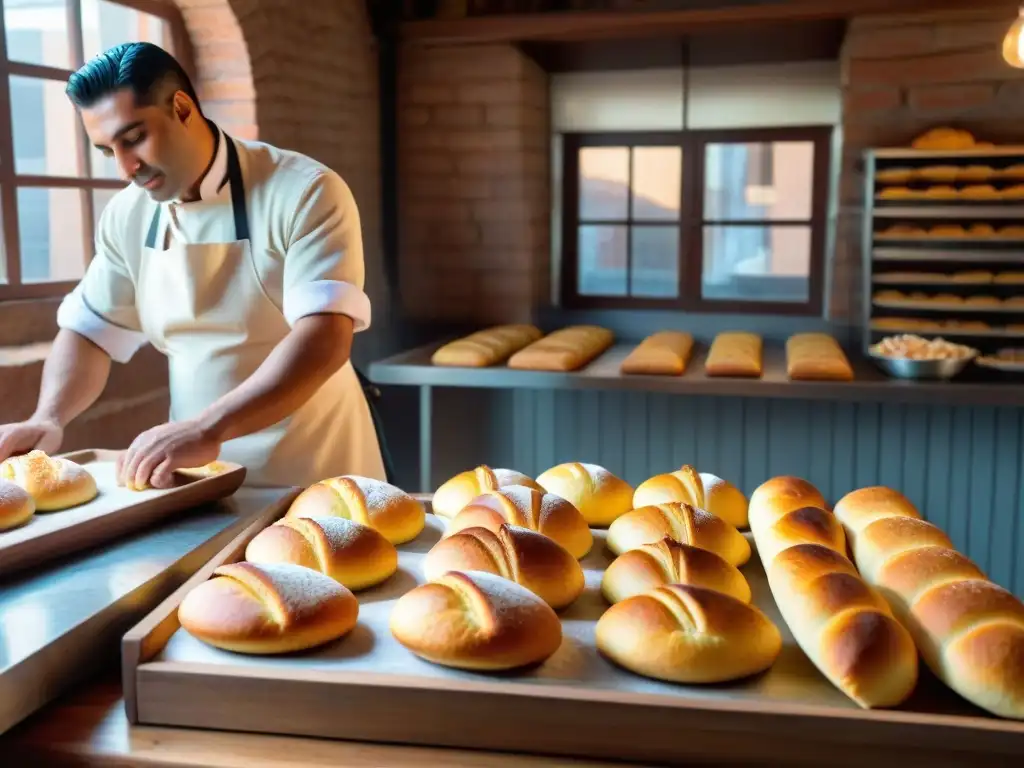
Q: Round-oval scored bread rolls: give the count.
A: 12